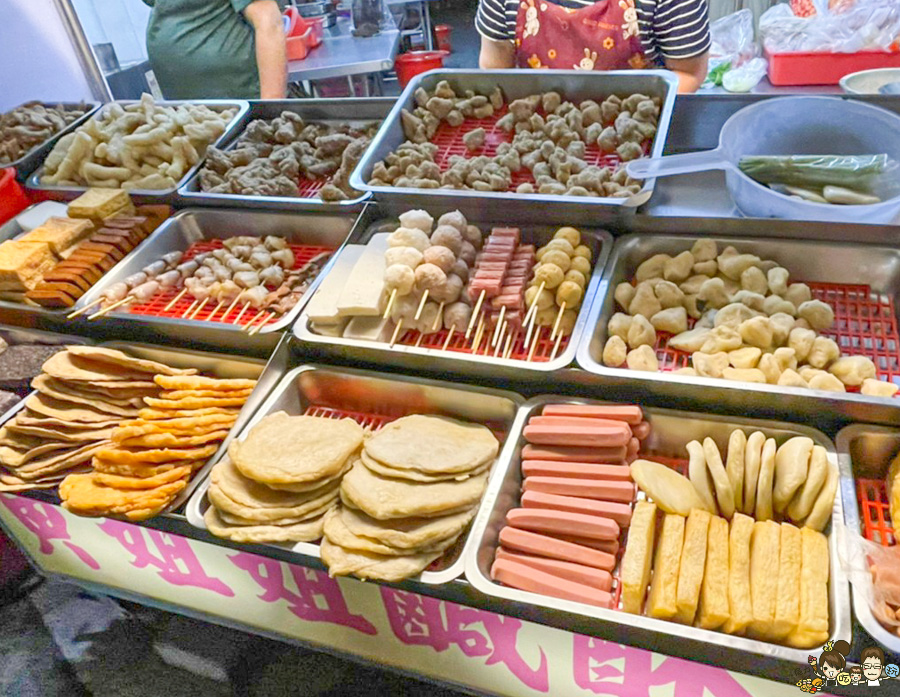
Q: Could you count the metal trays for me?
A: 13